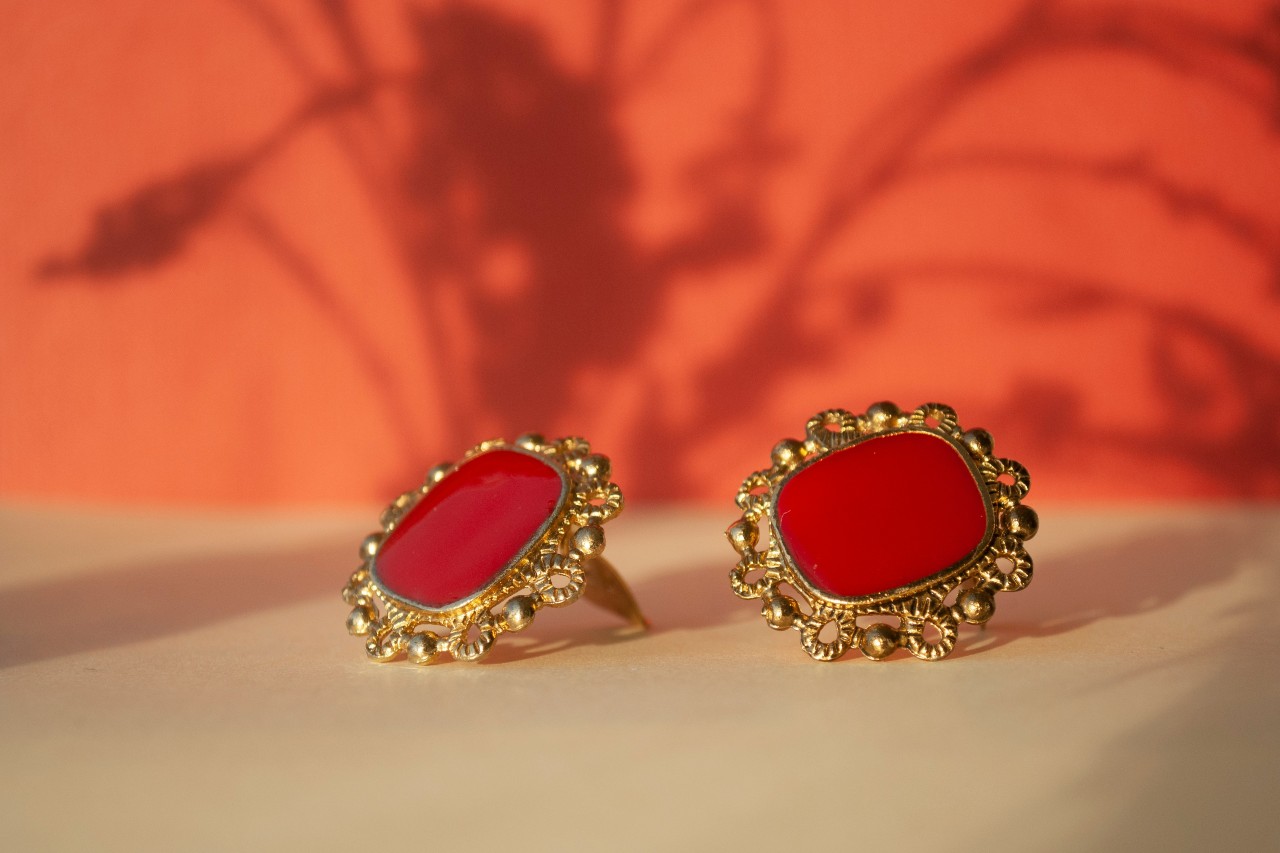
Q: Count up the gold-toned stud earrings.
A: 2